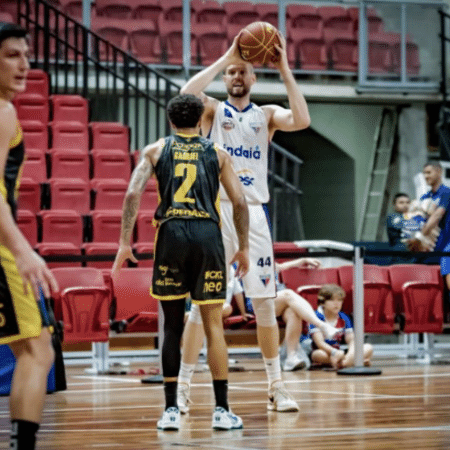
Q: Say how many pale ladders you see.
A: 1